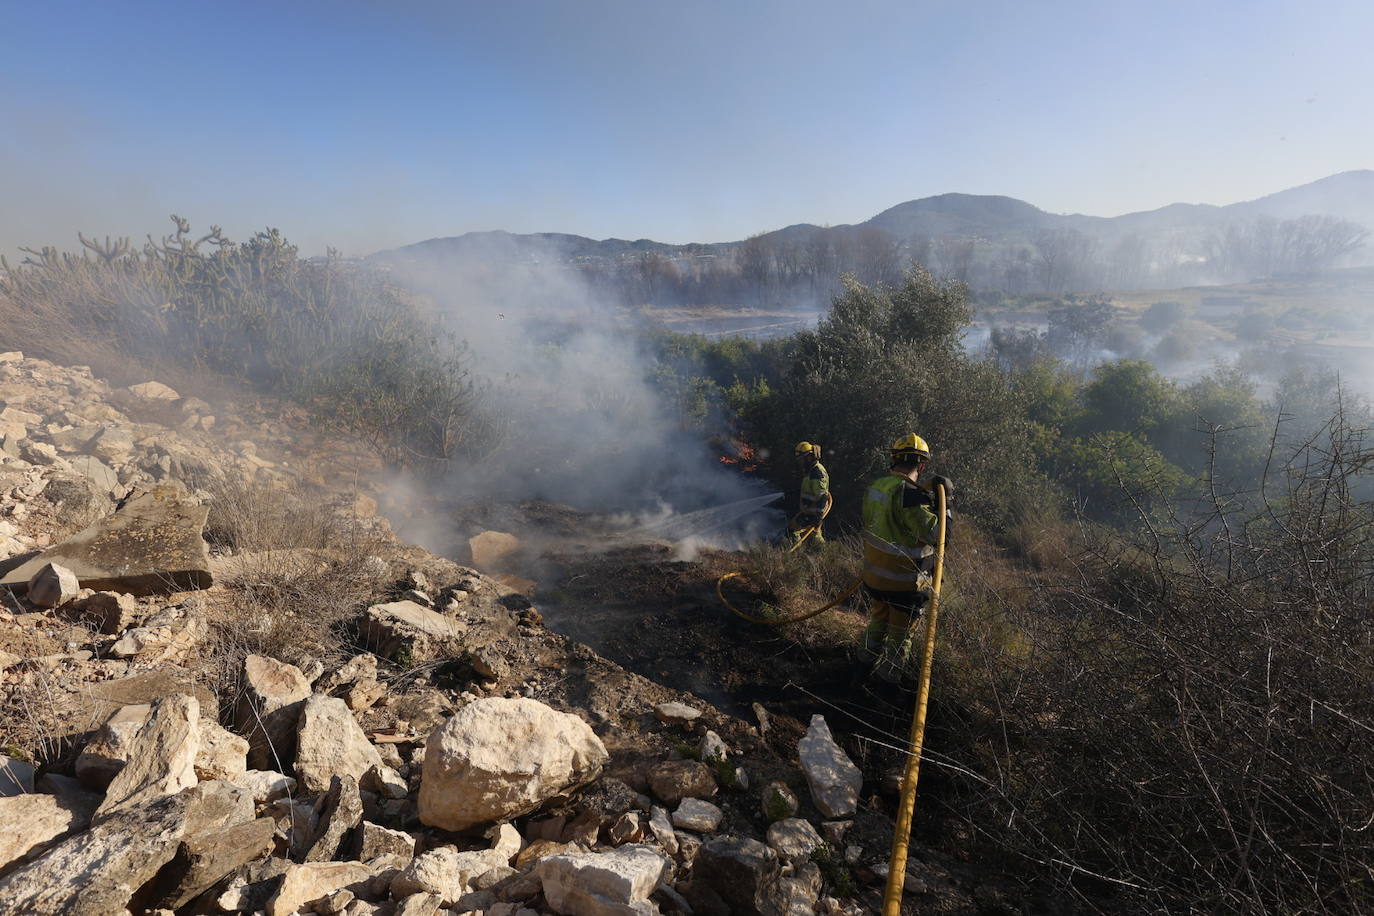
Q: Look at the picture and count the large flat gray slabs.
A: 1